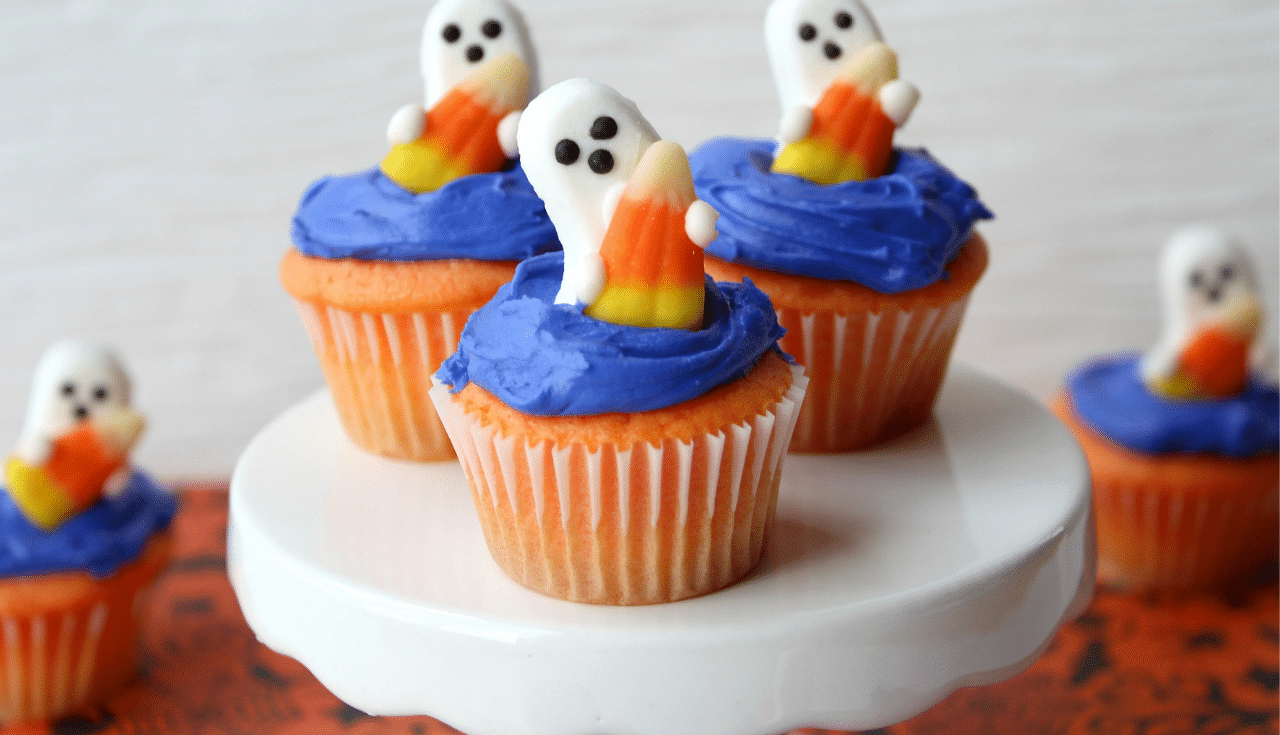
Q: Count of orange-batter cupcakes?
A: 5